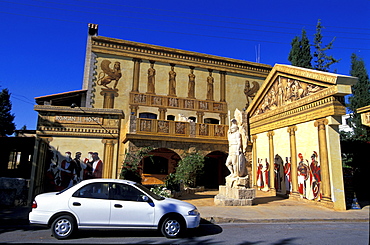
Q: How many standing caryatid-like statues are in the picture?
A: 4